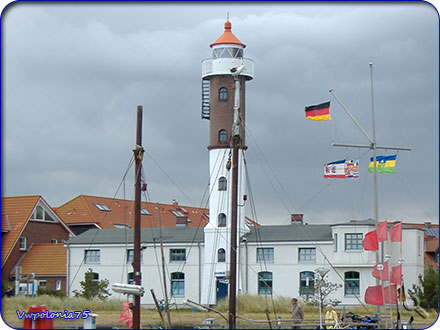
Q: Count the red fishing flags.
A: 7